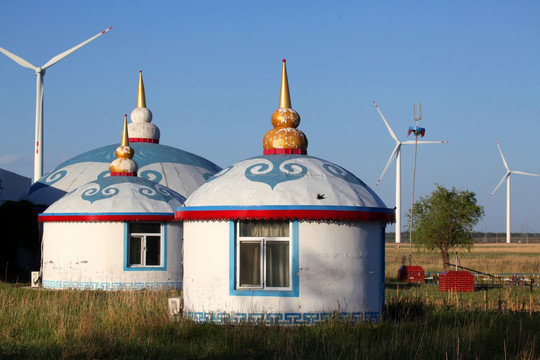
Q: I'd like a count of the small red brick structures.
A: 2